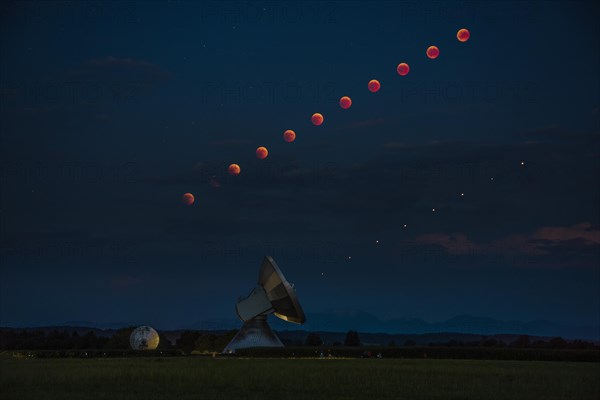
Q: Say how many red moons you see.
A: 10